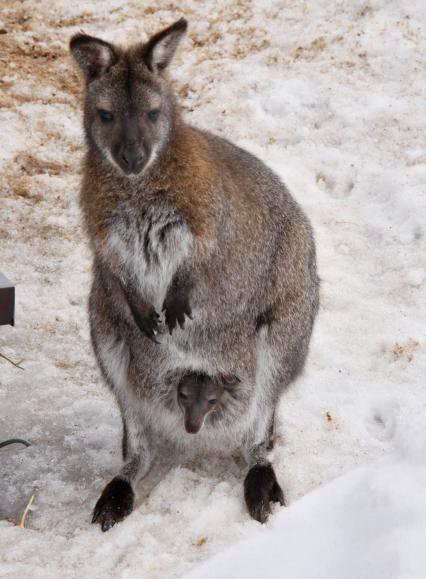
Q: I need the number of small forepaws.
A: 2